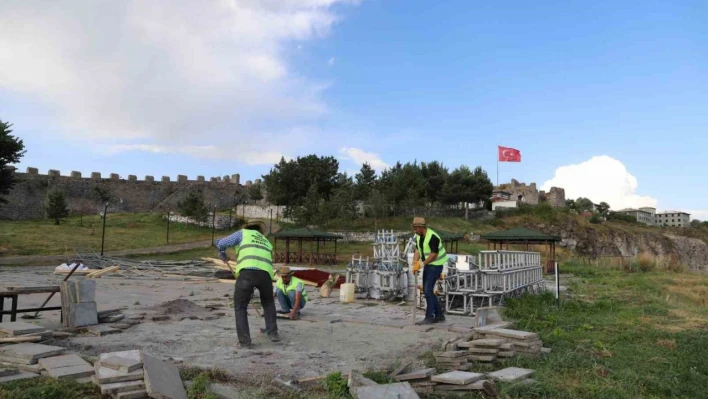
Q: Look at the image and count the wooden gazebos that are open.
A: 3